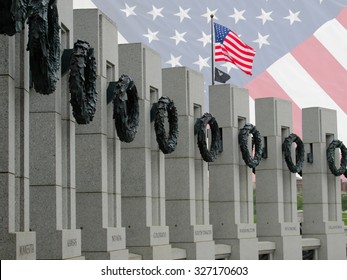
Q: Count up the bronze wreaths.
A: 9